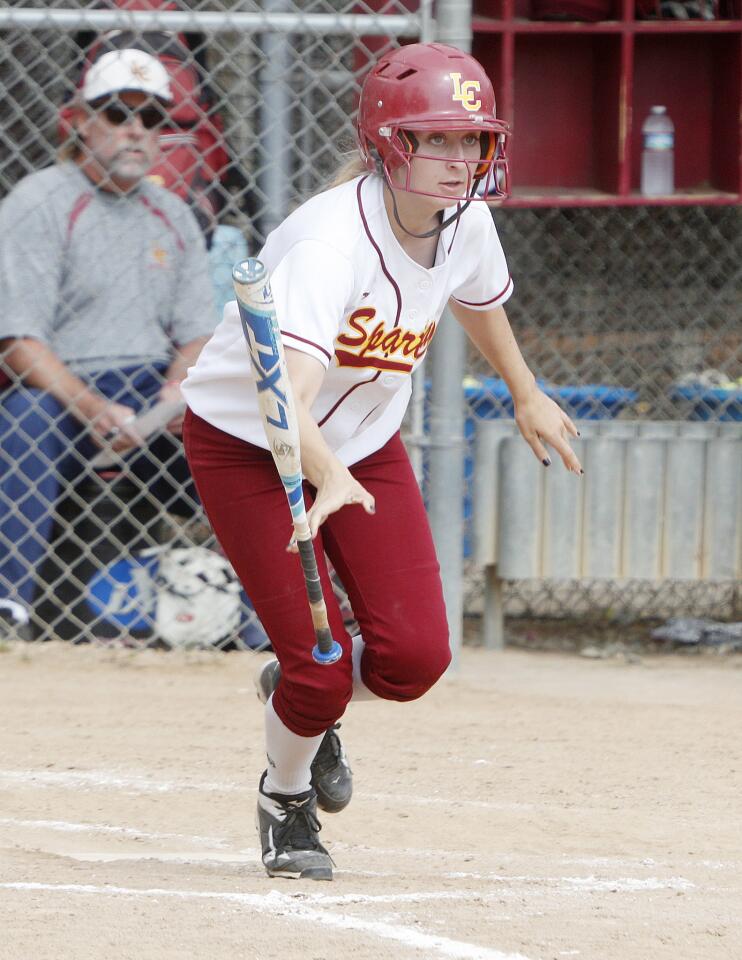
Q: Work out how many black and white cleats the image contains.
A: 2